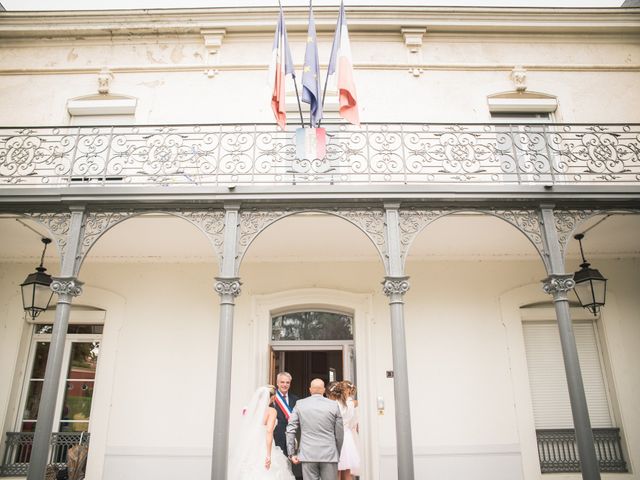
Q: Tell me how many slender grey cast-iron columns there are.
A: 4